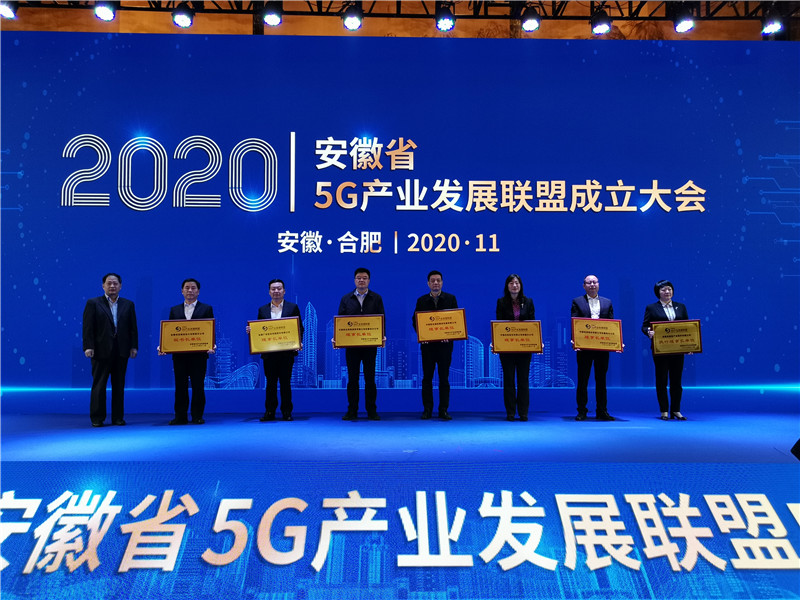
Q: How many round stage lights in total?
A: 10